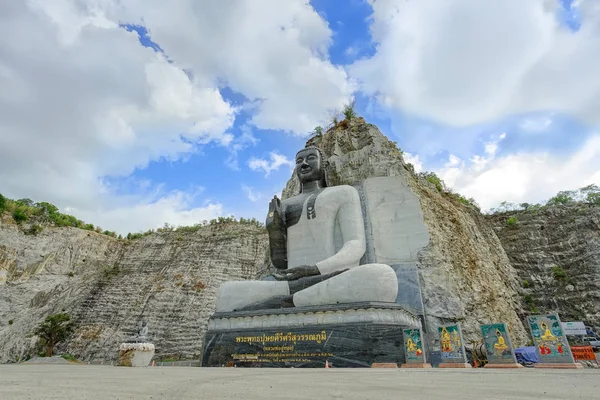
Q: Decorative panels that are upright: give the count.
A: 4